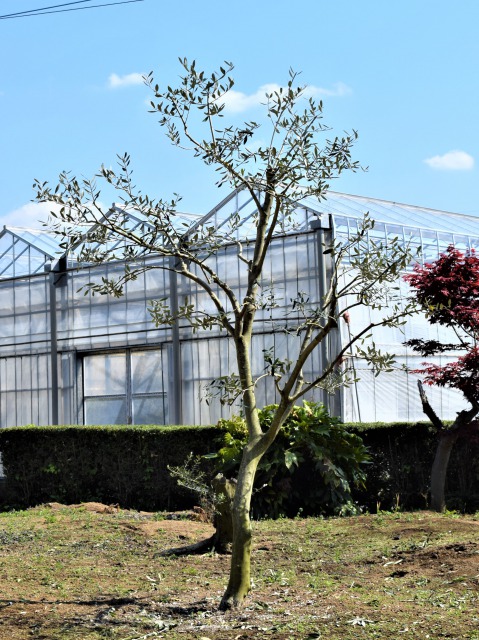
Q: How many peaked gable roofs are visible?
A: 3